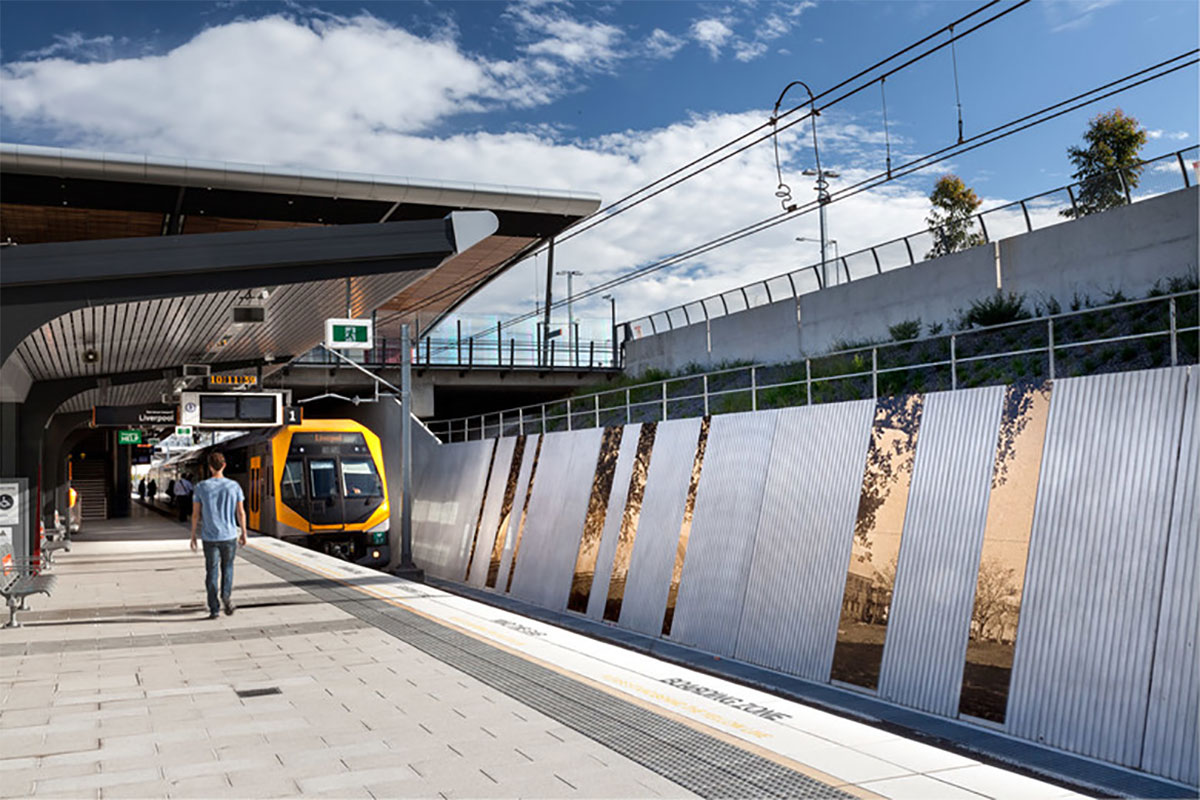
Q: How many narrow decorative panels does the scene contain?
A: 8